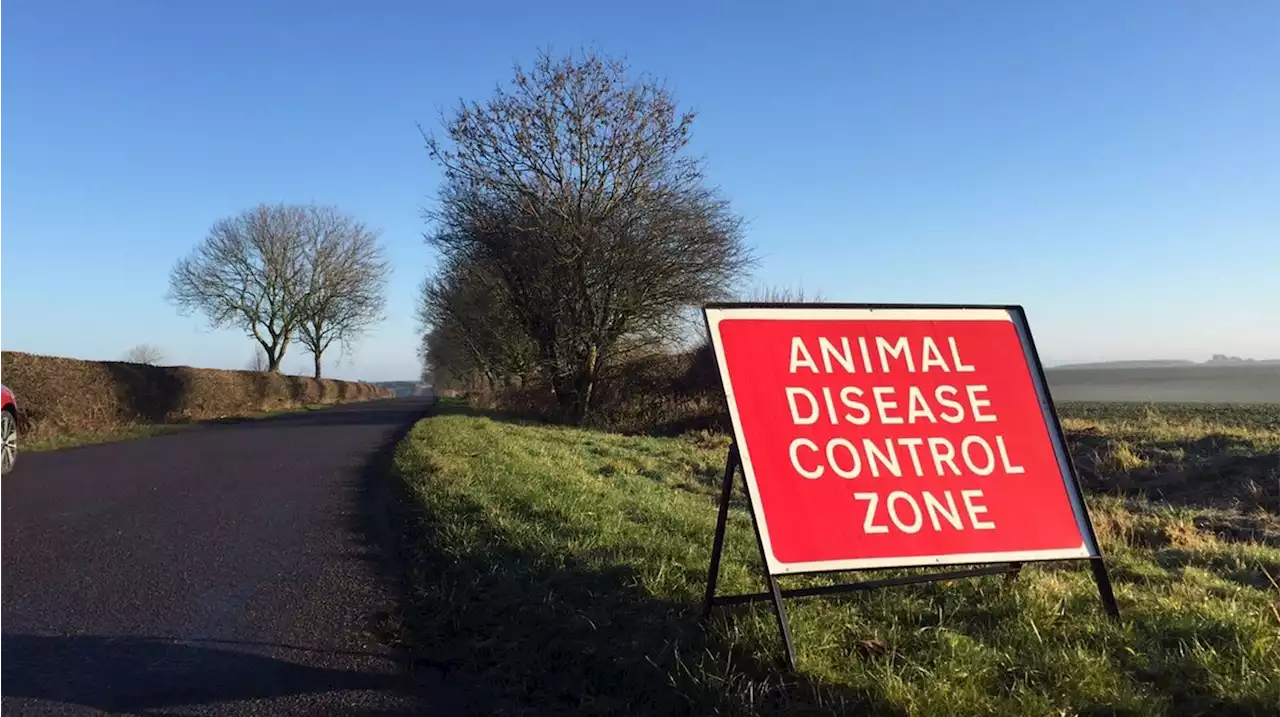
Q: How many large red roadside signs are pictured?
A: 1